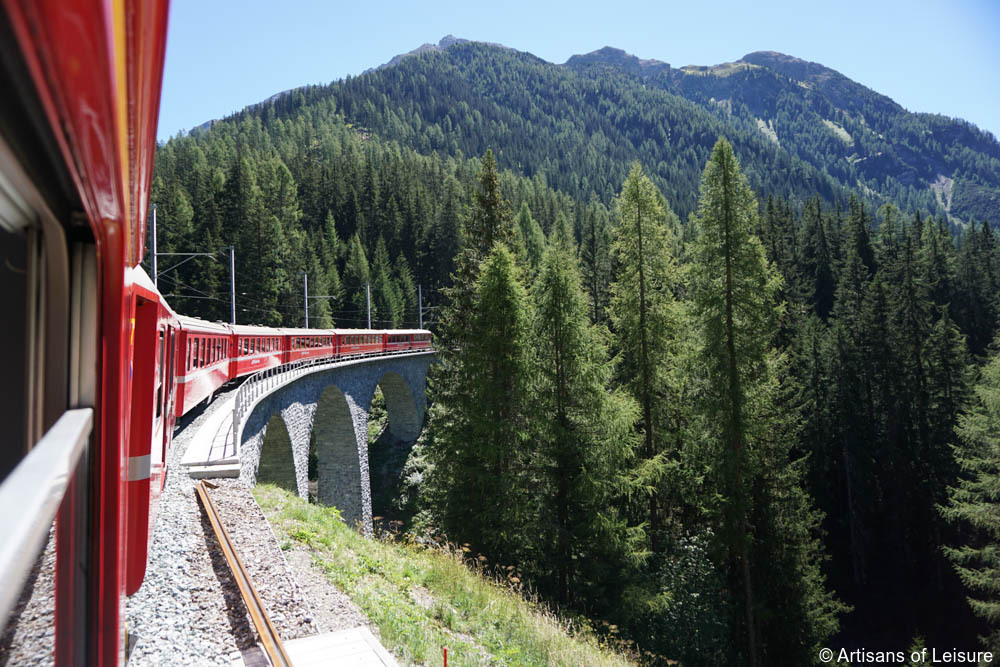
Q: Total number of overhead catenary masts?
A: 5